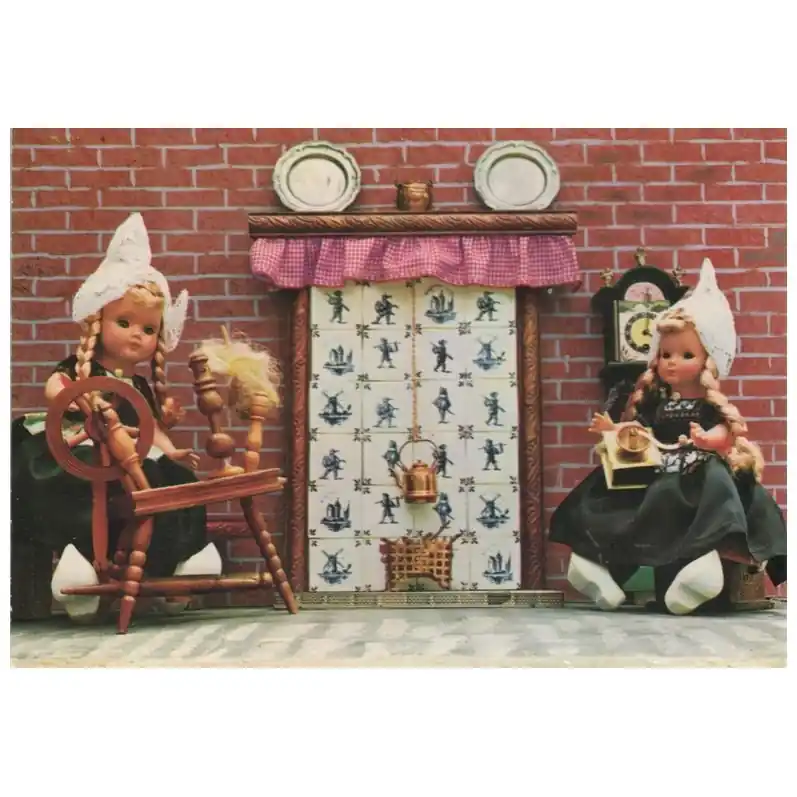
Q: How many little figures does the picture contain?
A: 14